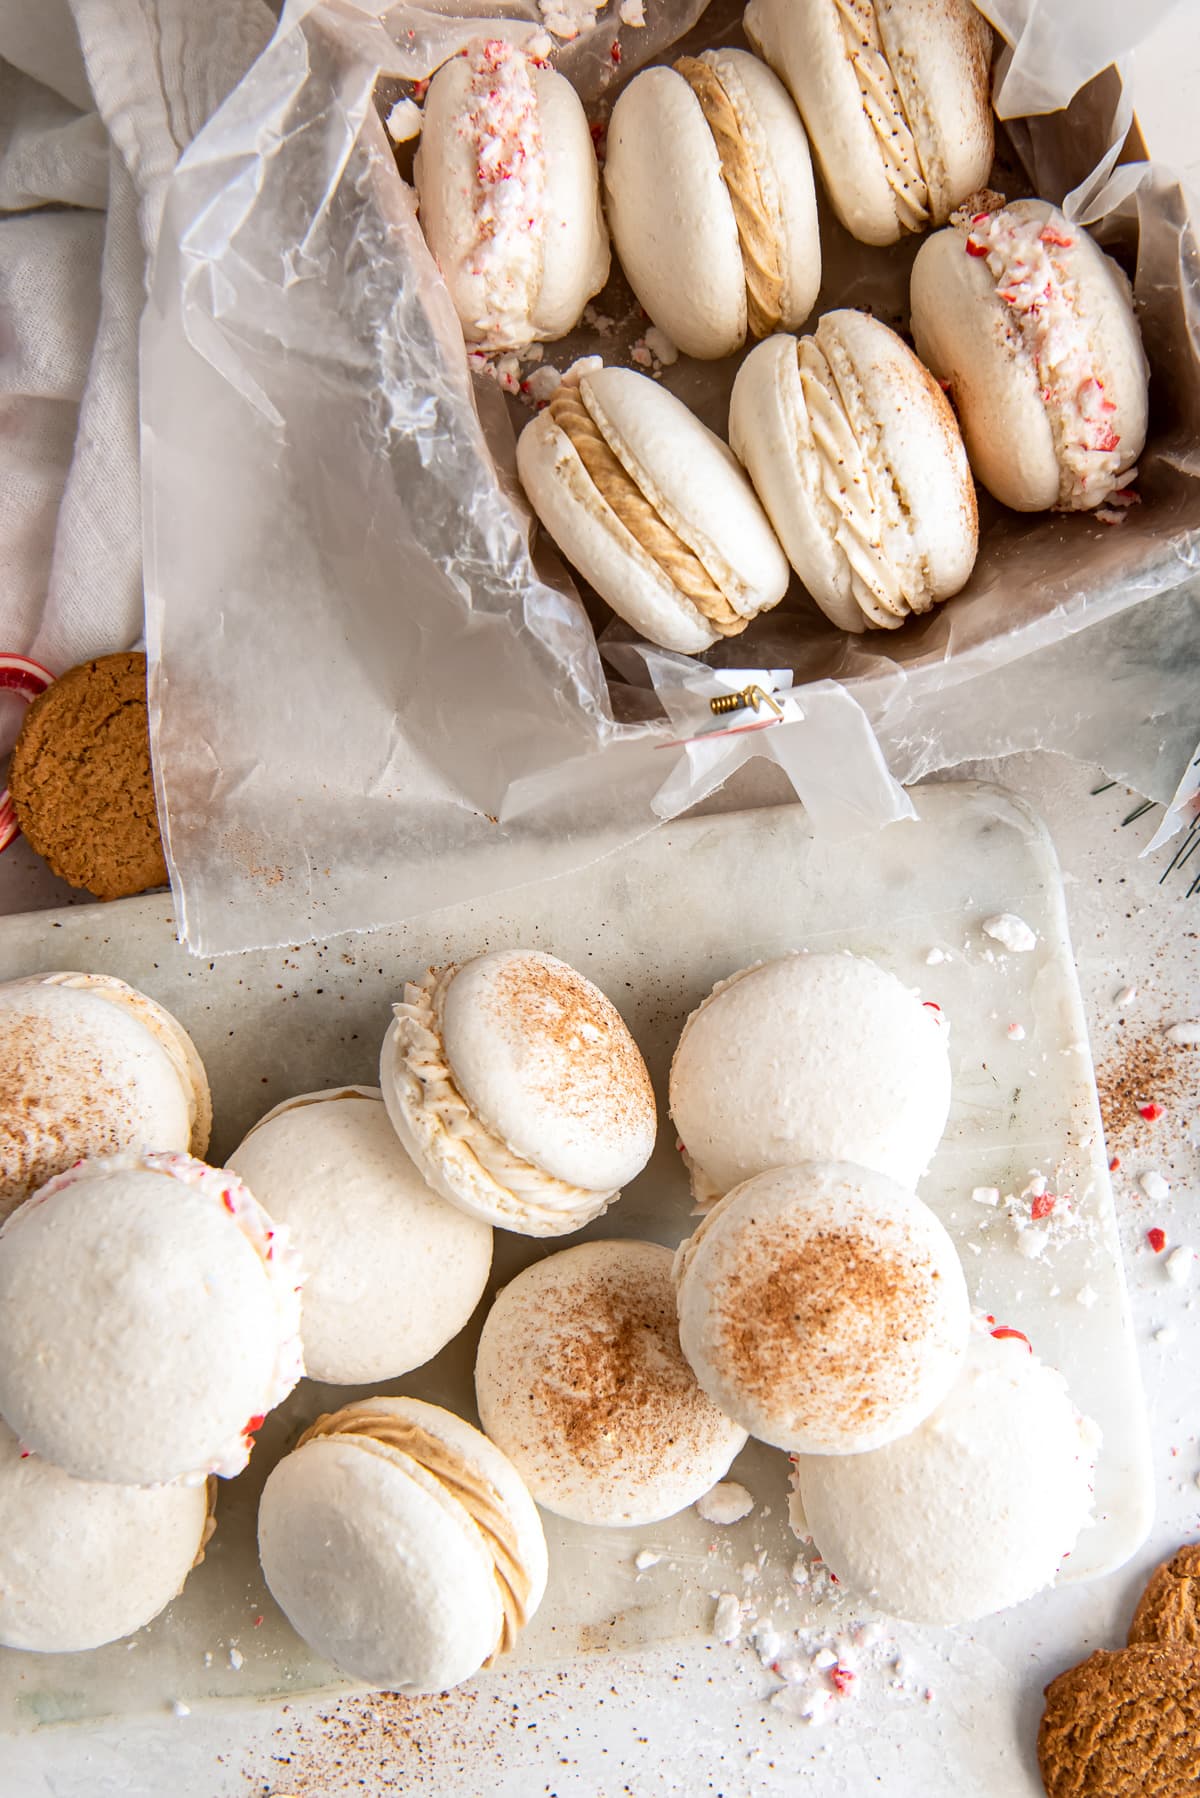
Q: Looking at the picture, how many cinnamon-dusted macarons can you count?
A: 6